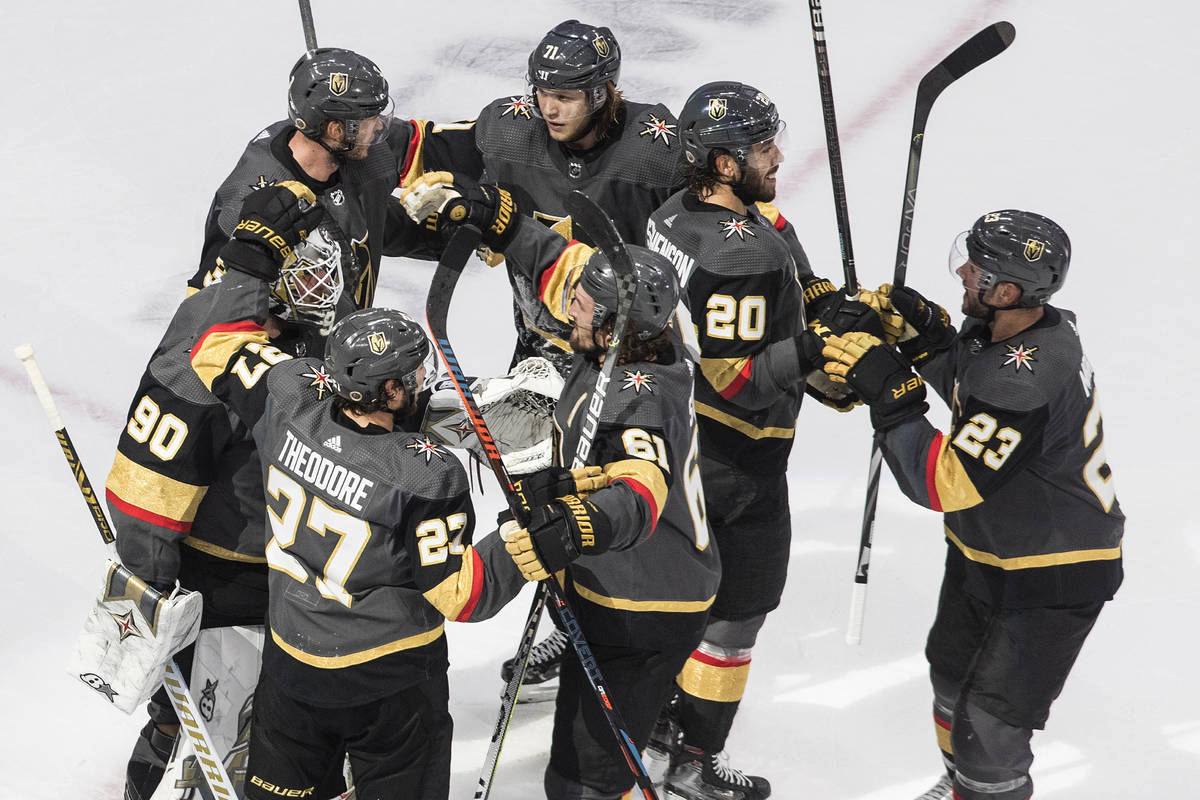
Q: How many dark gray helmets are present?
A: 6